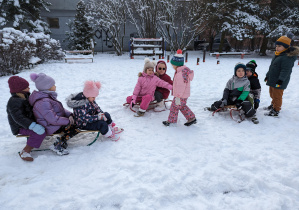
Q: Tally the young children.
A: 9